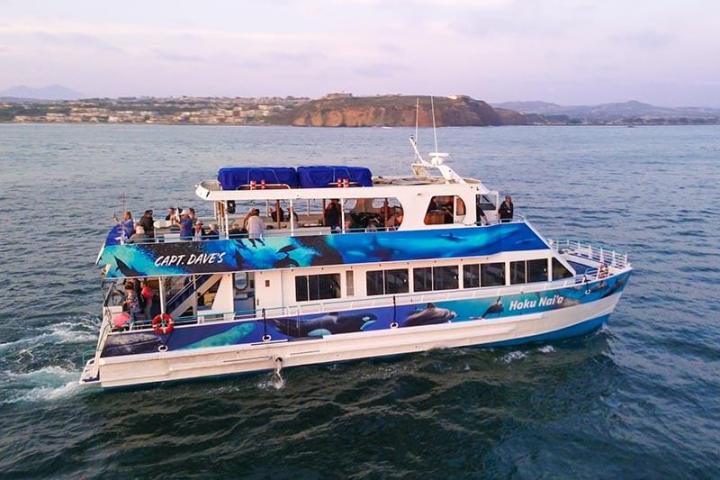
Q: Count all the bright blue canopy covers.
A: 2